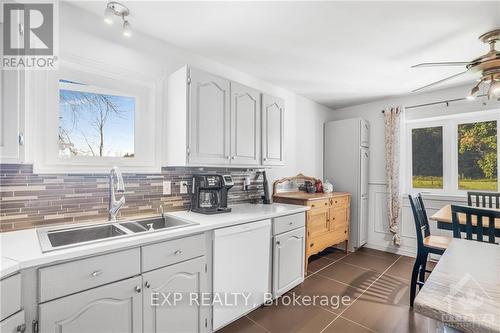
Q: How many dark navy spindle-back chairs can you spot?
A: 3